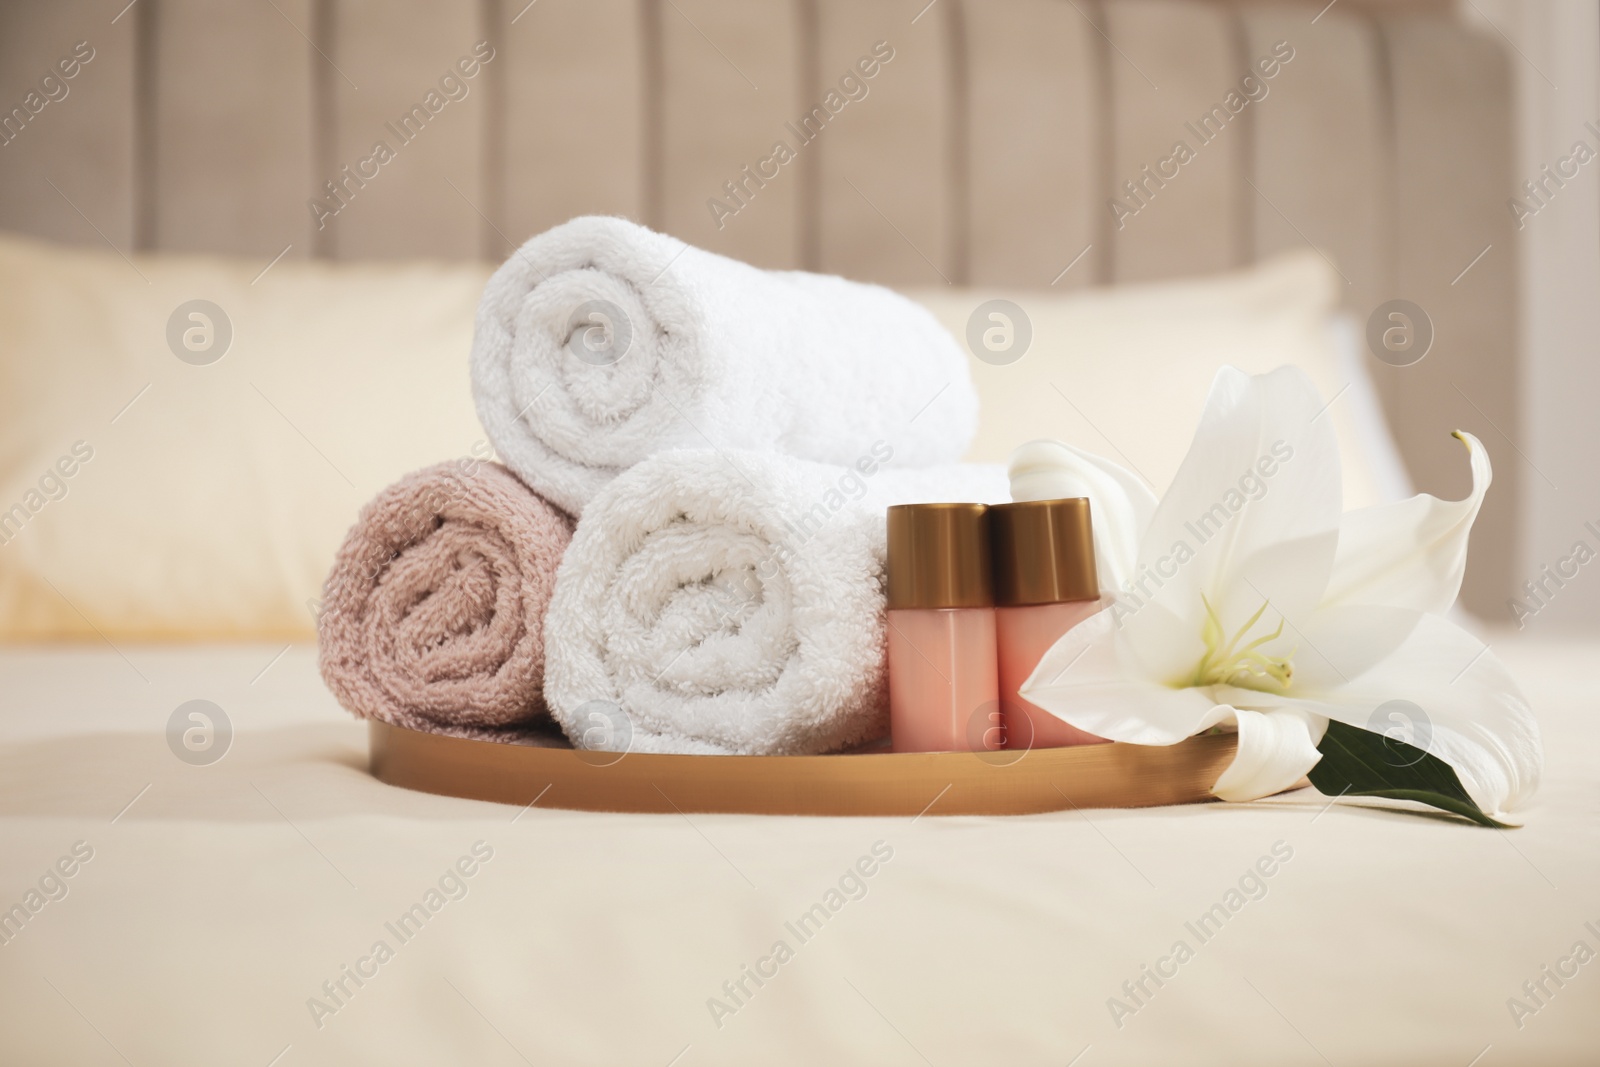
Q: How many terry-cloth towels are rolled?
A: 3